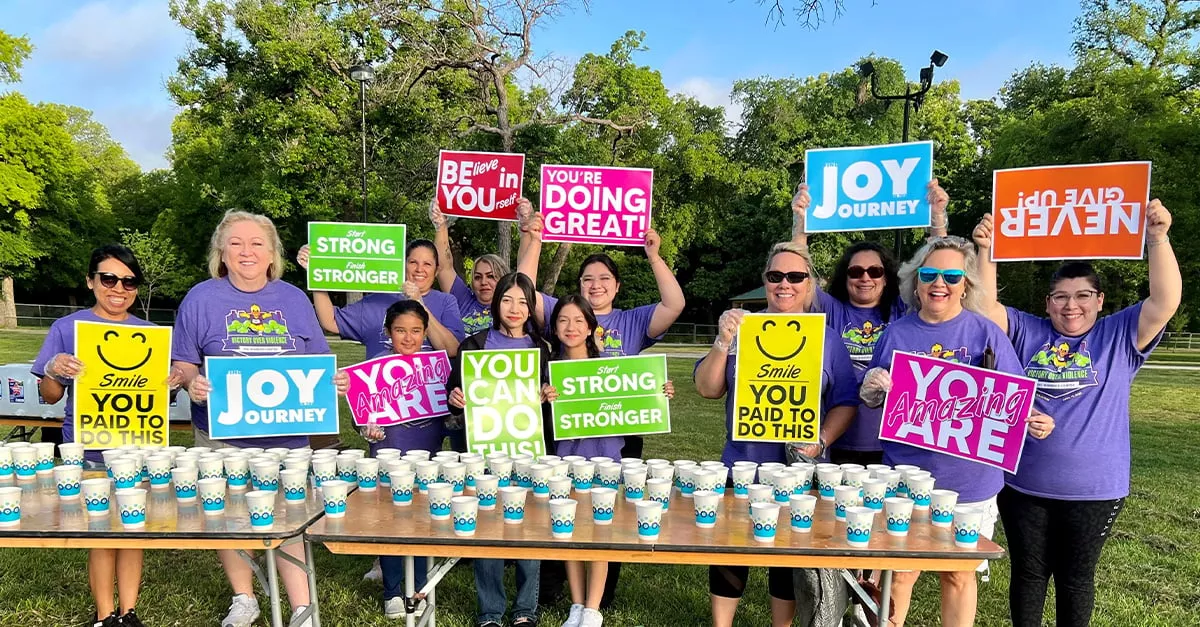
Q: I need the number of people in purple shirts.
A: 12